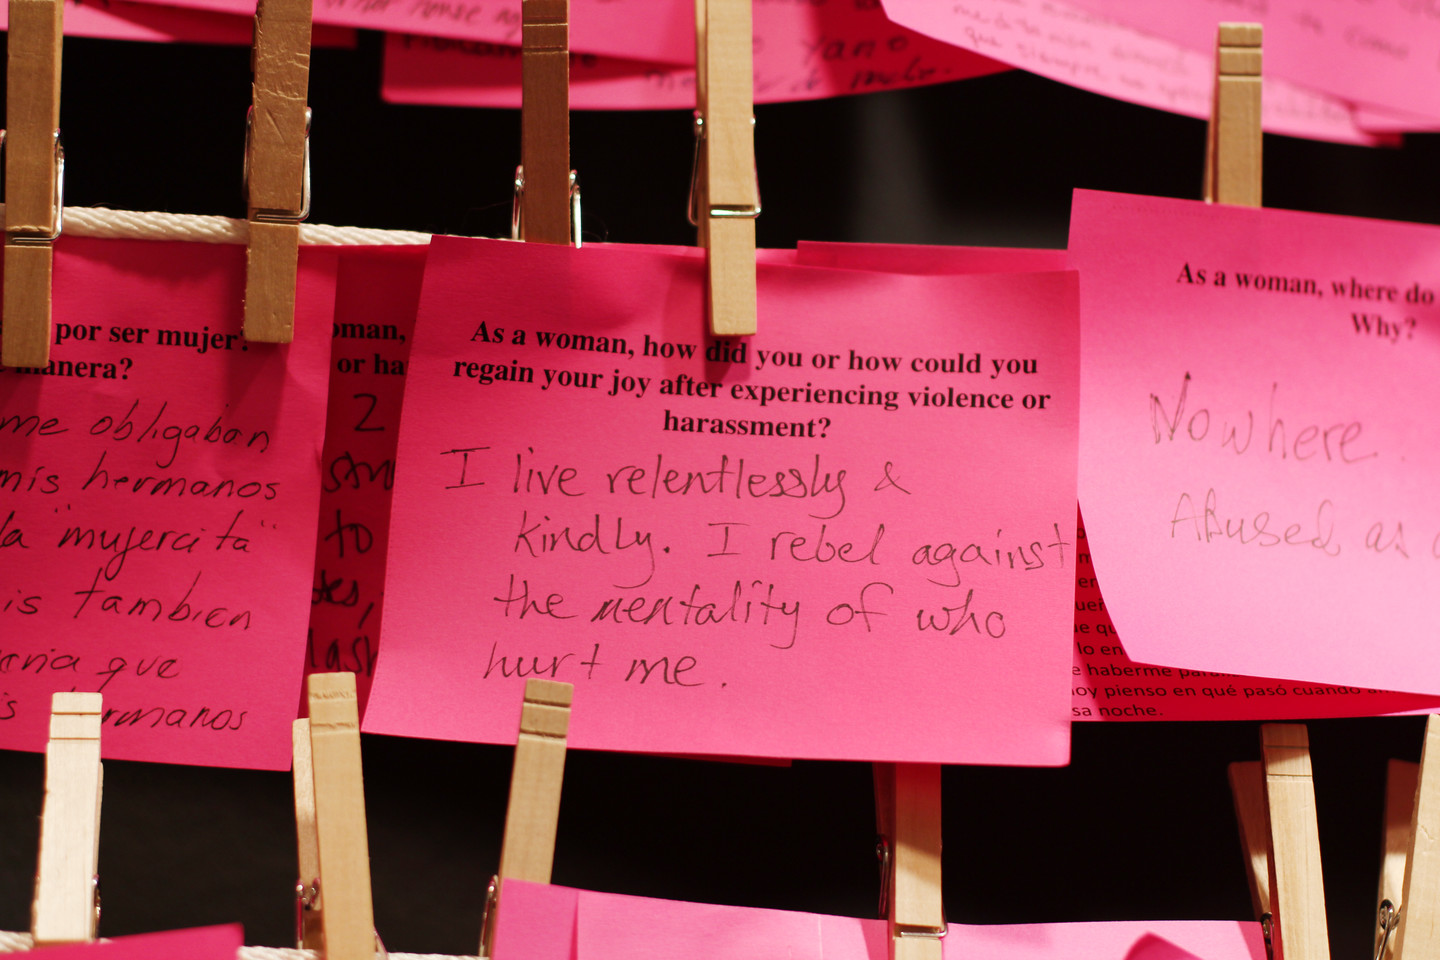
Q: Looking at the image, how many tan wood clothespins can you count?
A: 11